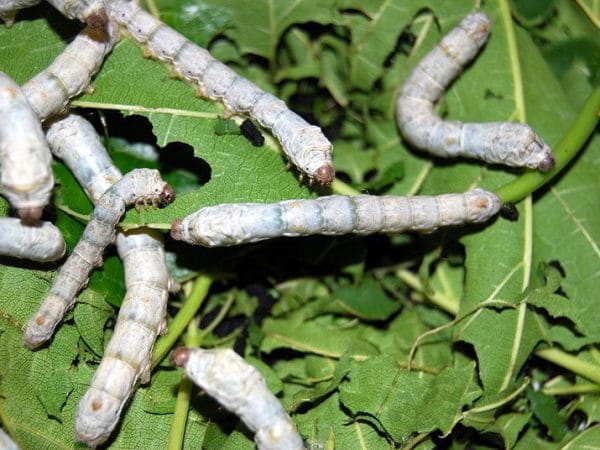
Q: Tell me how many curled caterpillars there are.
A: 1